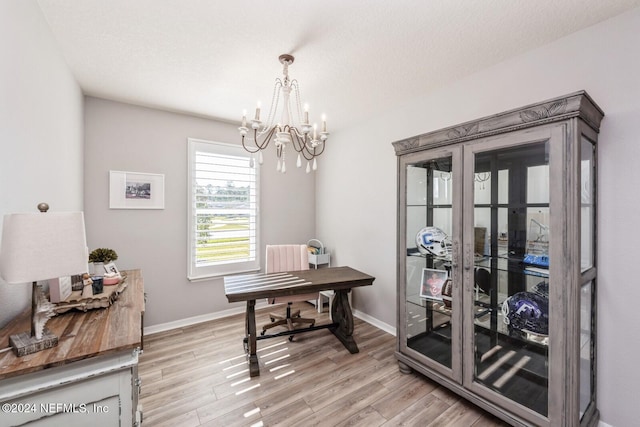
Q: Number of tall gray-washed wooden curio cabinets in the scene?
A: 1